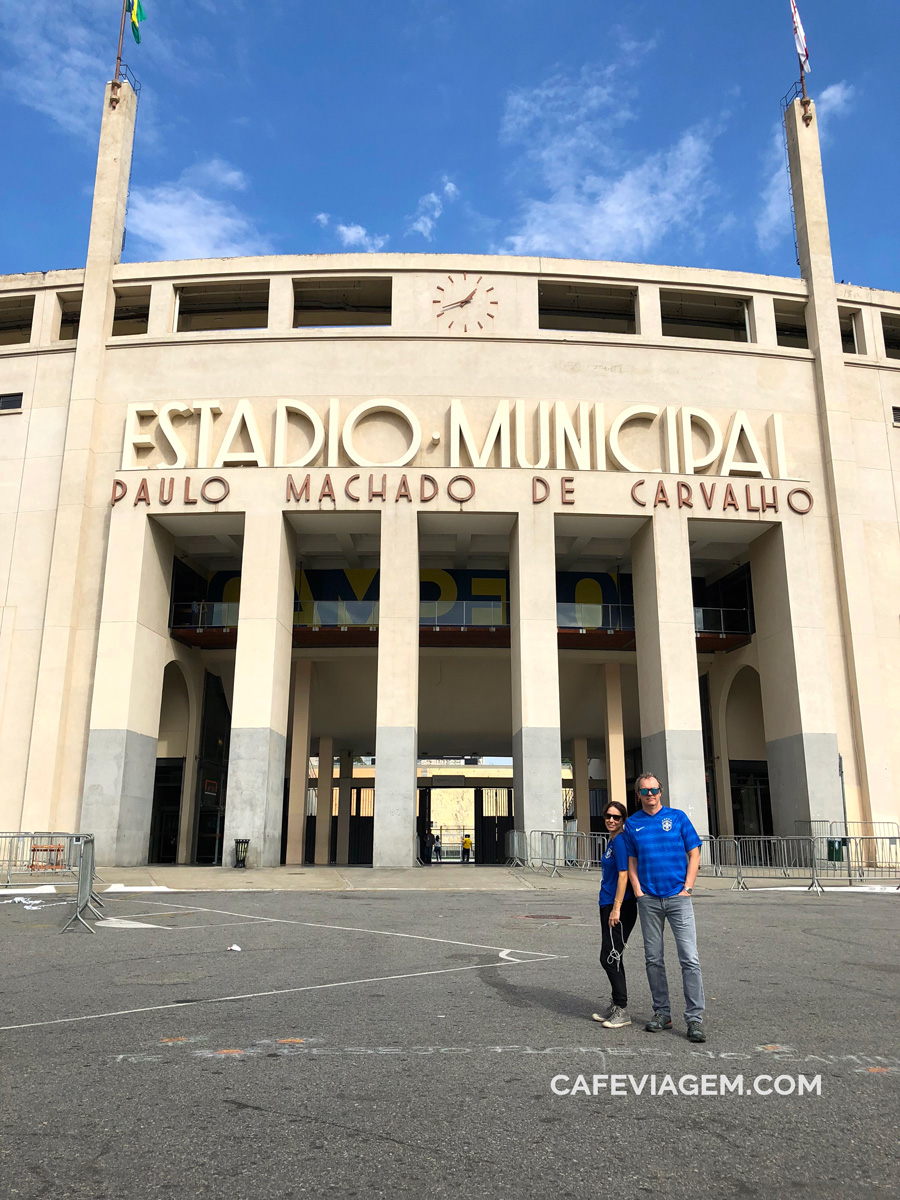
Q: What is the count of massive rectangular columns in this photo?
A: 6